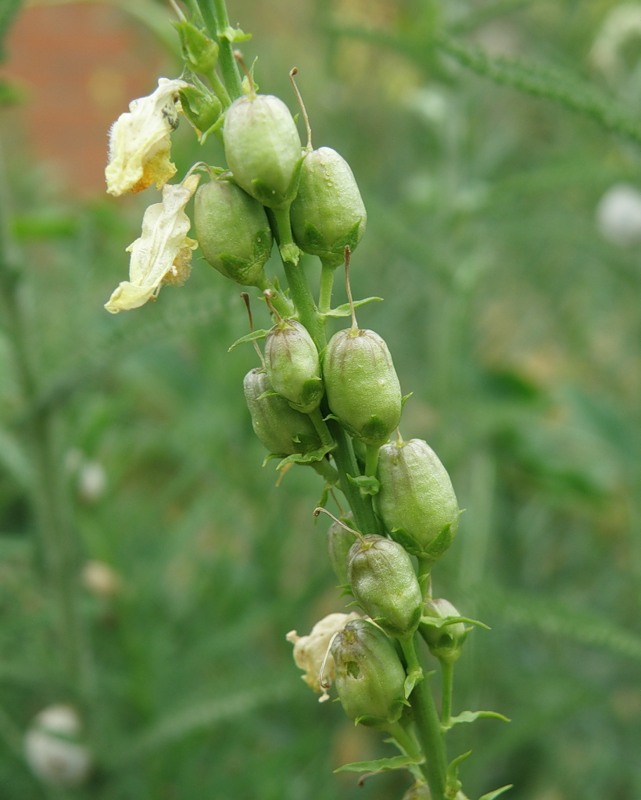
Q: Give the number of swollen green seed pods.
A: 11